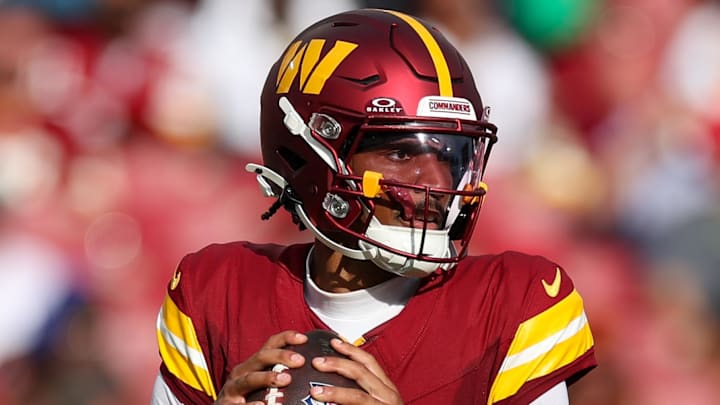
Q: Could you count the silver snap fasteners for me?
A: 2